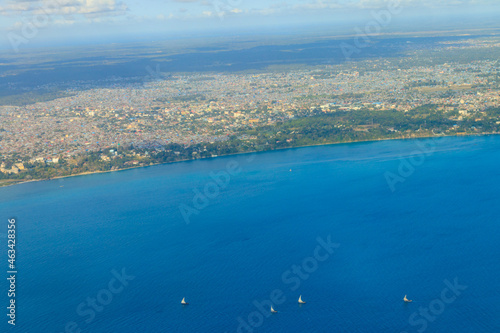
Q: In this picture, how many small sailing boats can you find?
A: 4